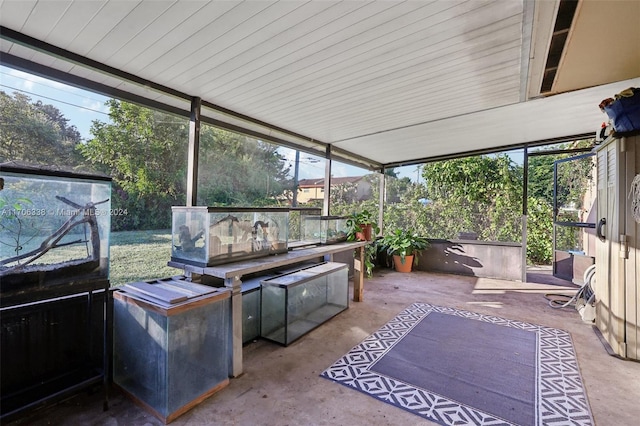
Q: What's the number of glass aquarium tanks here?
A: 7